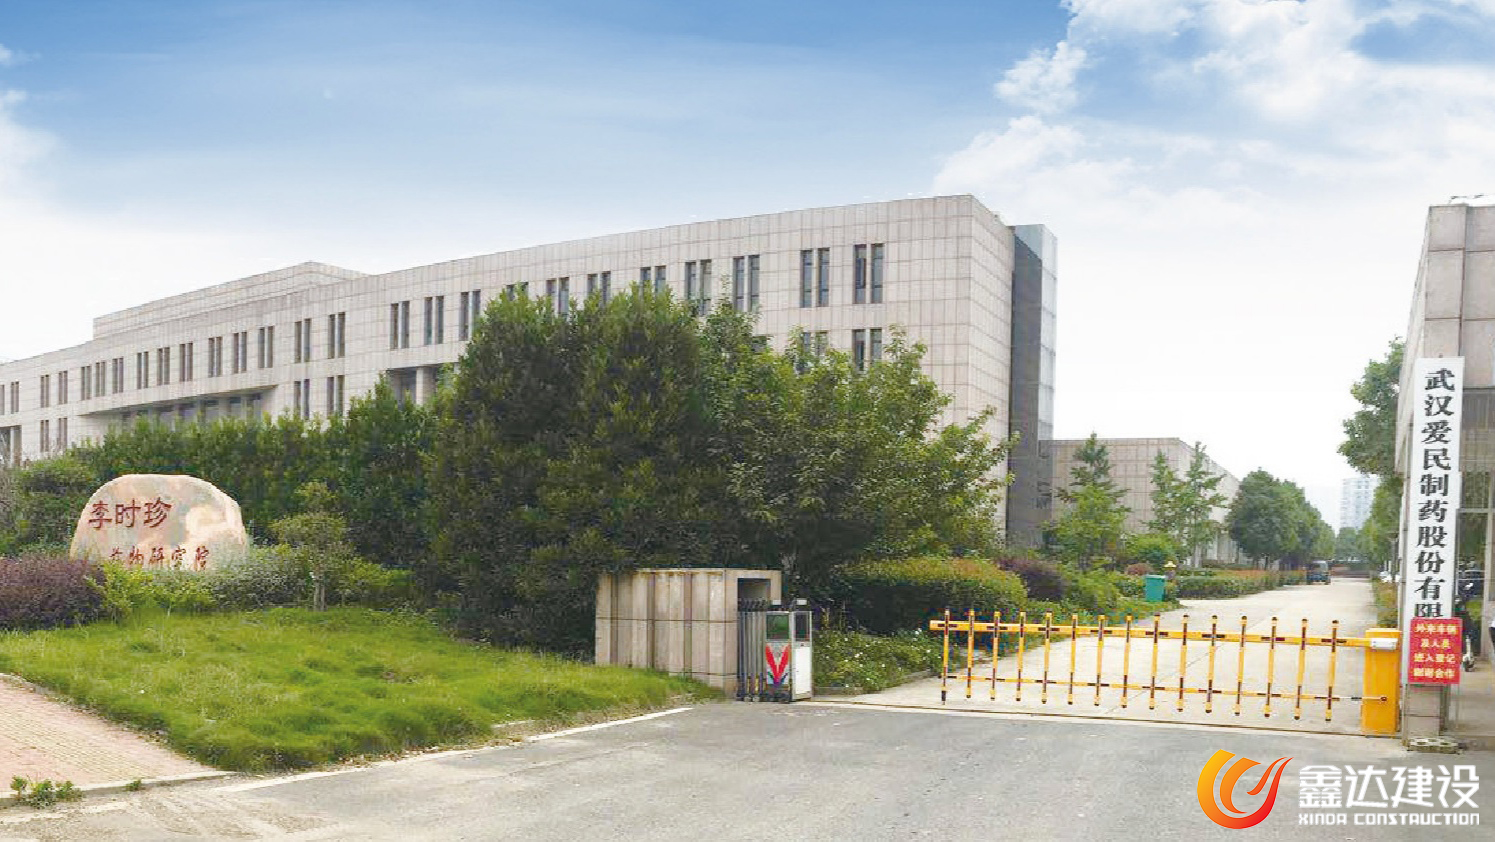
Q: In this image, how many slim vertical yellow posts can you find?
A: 15